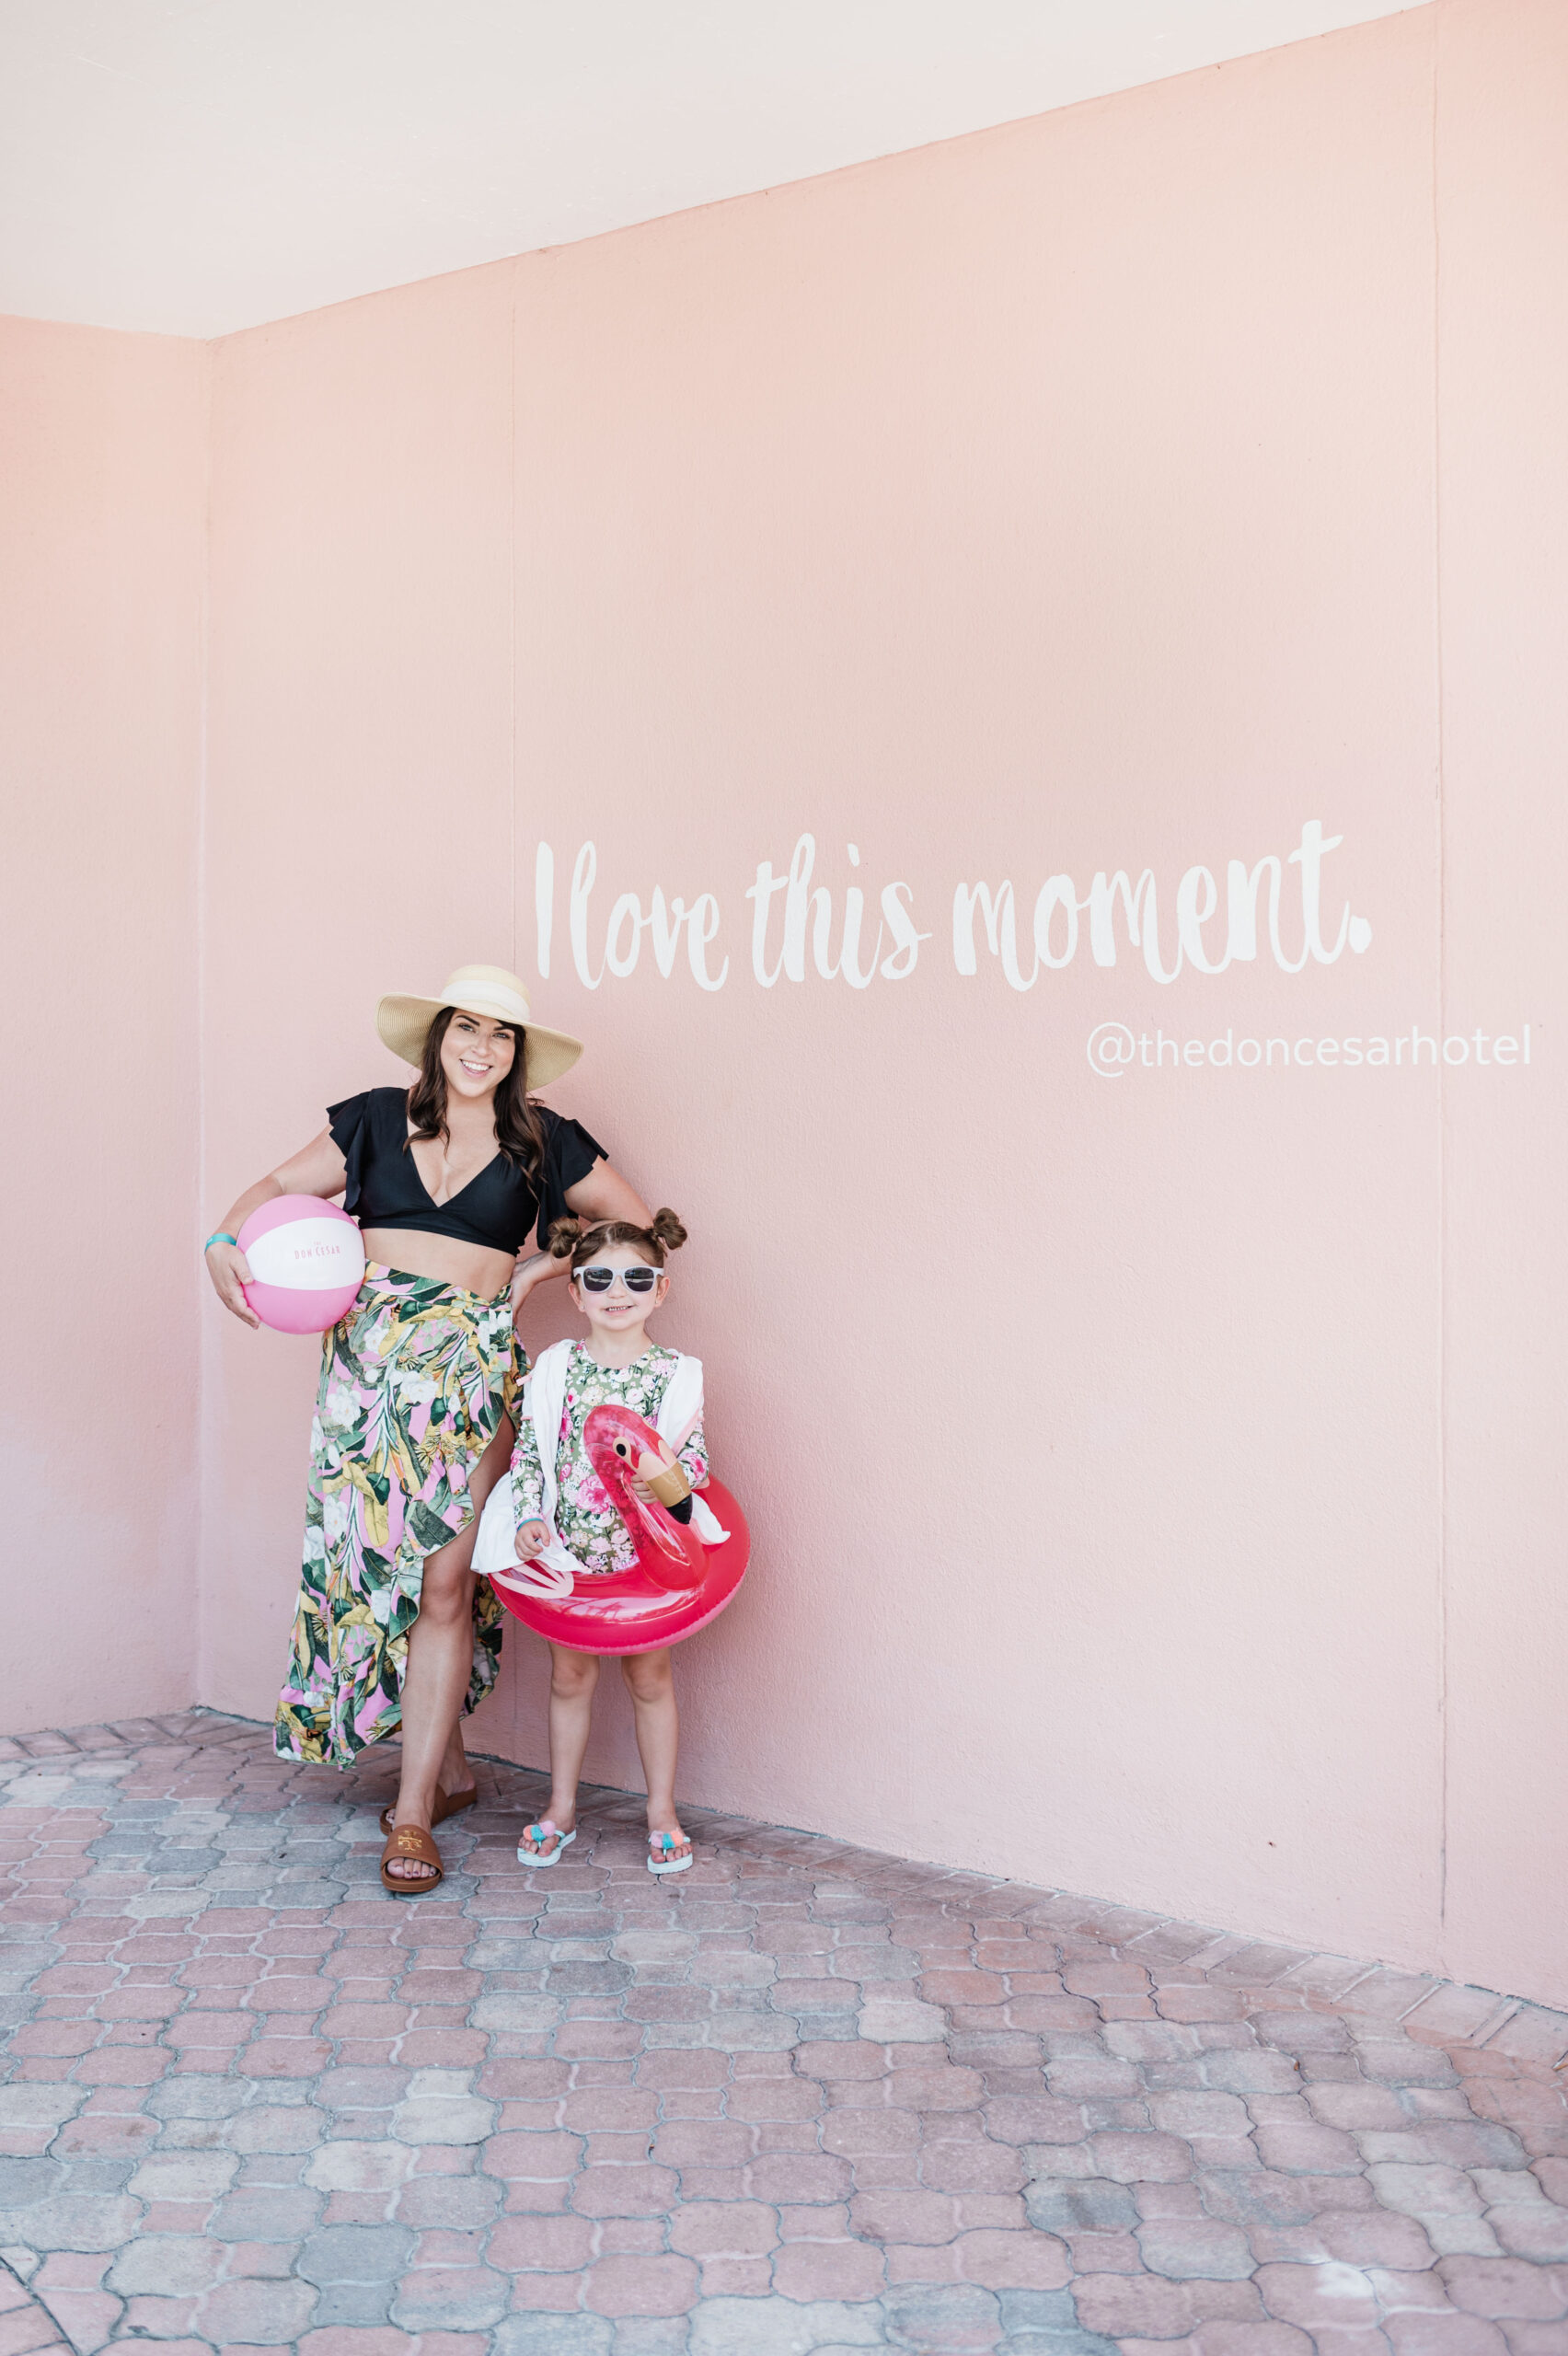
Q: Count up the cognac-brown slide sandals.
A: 2